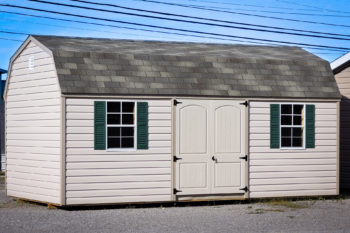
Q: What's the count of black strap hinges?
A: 6